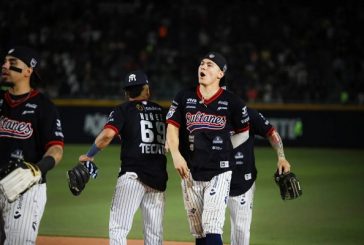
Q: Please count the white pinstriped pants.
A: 4